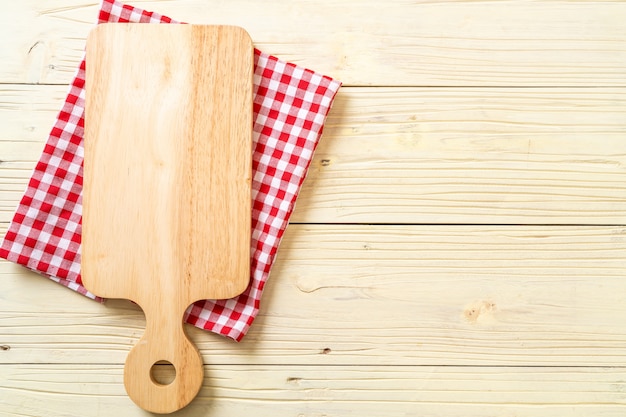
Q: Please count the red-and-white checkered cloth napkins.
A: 1